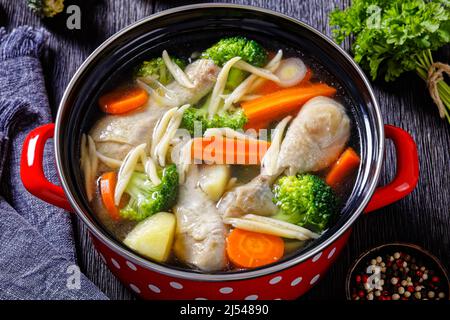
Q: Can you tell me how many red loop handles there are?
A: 2